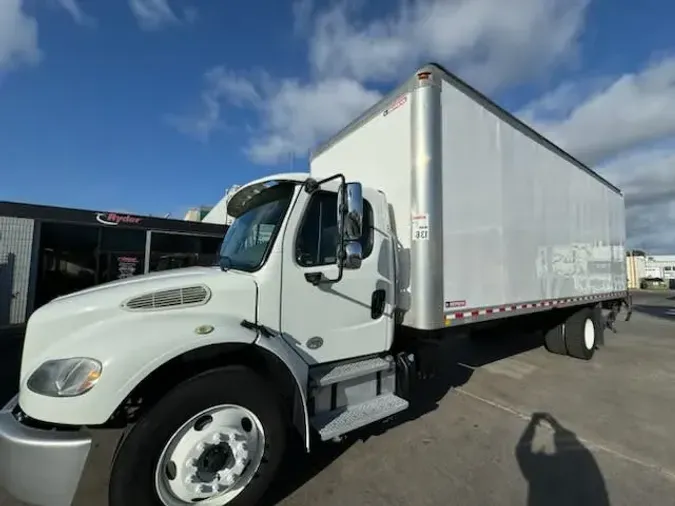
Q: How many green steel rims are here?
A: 0